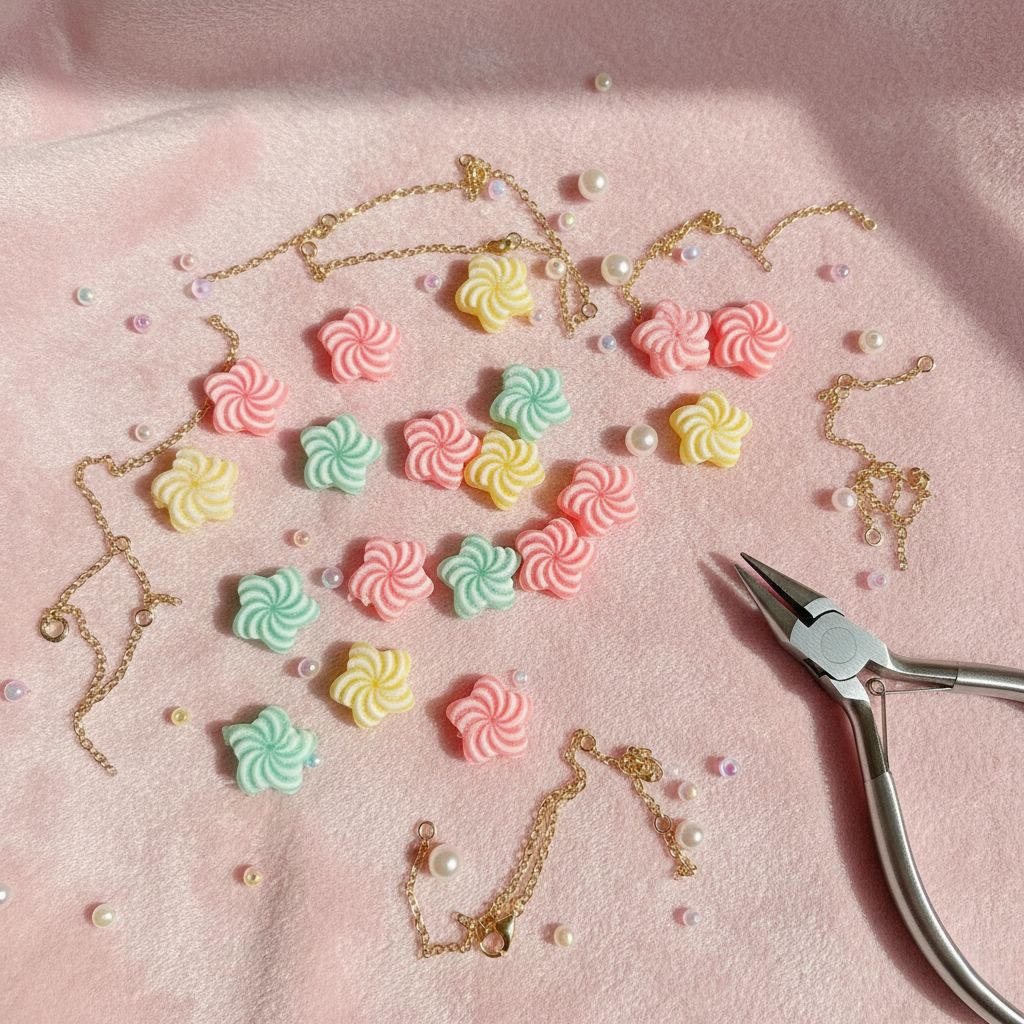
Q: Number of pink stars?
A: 9